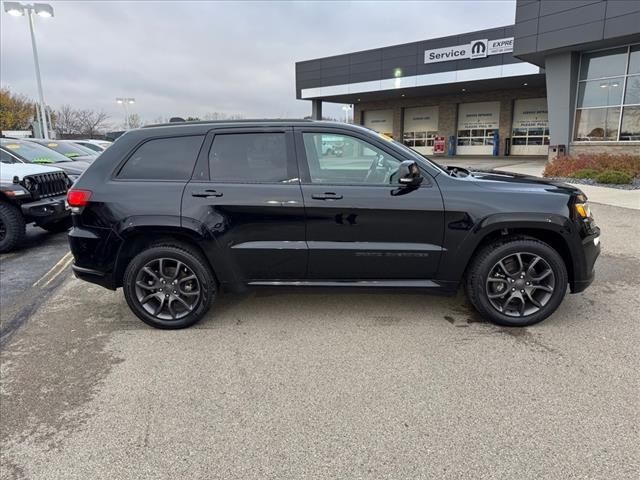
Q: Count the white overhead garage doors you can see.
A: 4